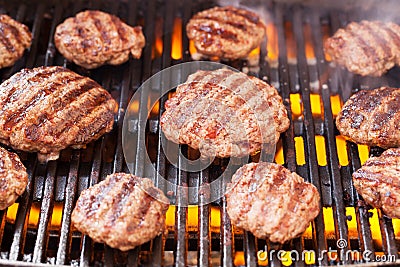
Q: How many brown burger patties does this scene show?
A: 11